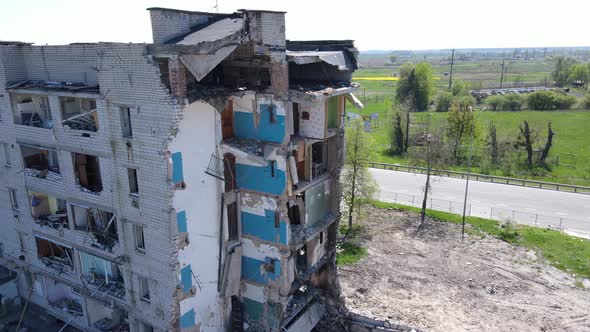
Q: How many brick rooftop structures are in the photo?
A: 2